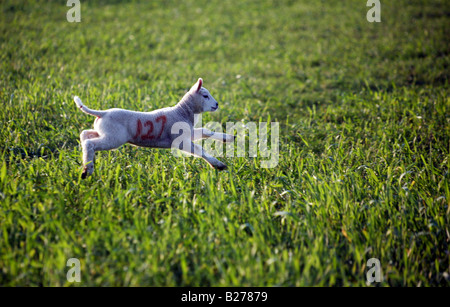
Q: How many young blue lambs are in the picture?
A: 0